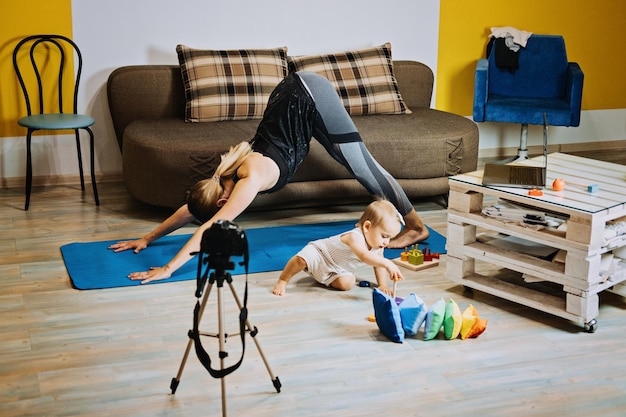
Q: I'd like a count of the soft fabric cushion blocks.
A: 6